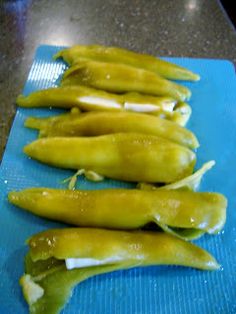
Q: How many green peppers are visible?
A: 7